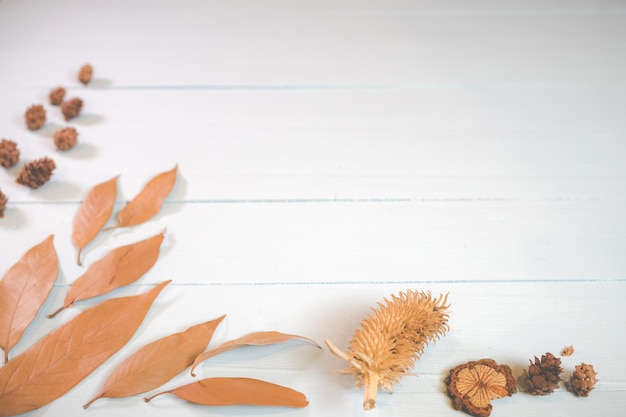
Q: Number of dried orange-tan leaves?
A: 8